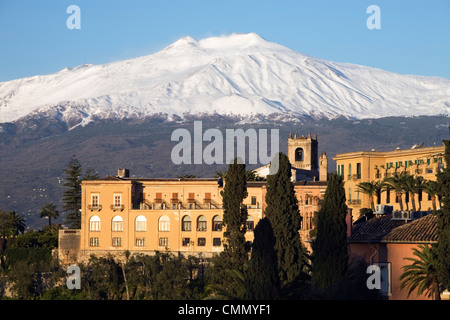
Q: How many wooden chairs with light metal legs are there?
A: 0